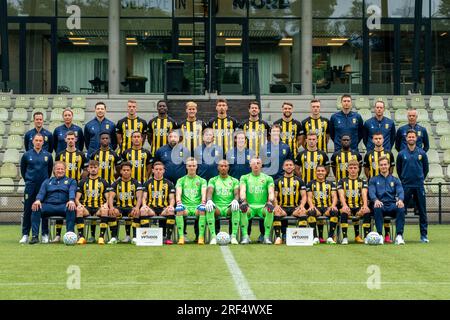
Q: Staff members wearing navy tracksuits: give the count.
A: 14